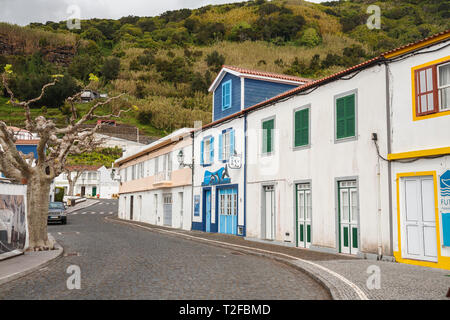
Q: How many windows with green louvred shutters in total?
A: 3